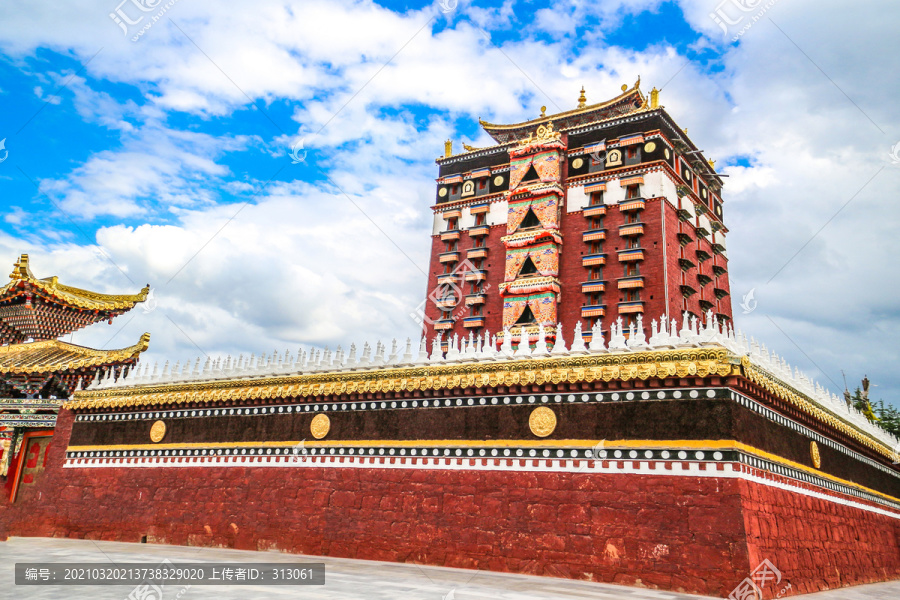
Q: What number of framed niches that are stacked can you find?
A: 4